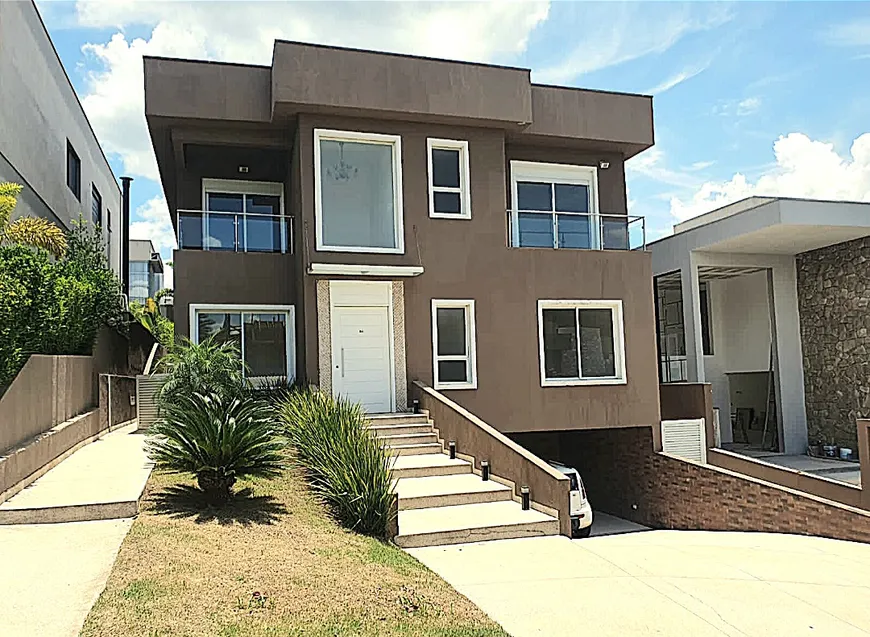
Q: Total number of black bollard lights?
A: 4